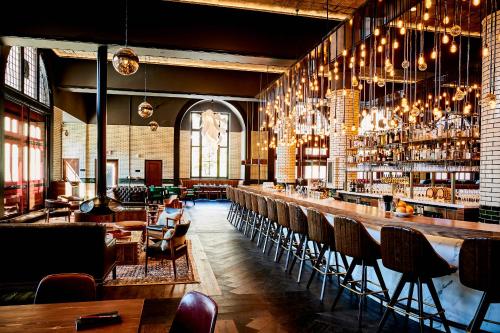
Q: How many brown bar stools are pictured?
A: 14